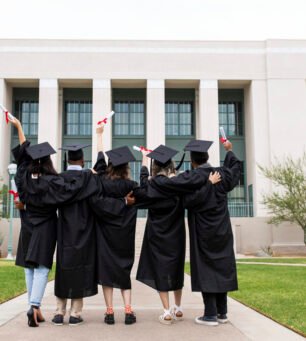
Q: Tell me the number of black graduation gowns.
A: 5